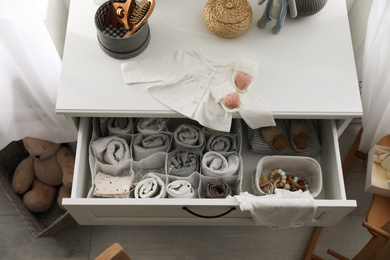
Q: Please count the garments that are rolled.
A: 11